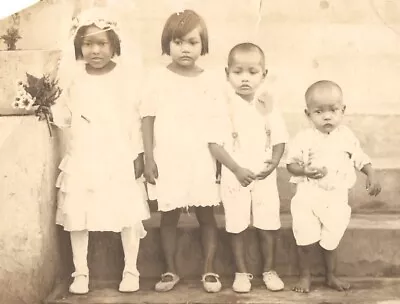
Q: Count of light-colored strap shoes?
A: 4